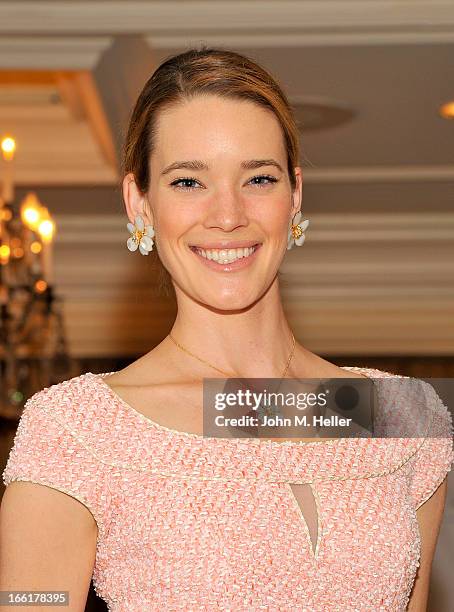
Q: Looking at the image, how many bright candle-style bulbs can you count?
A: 3